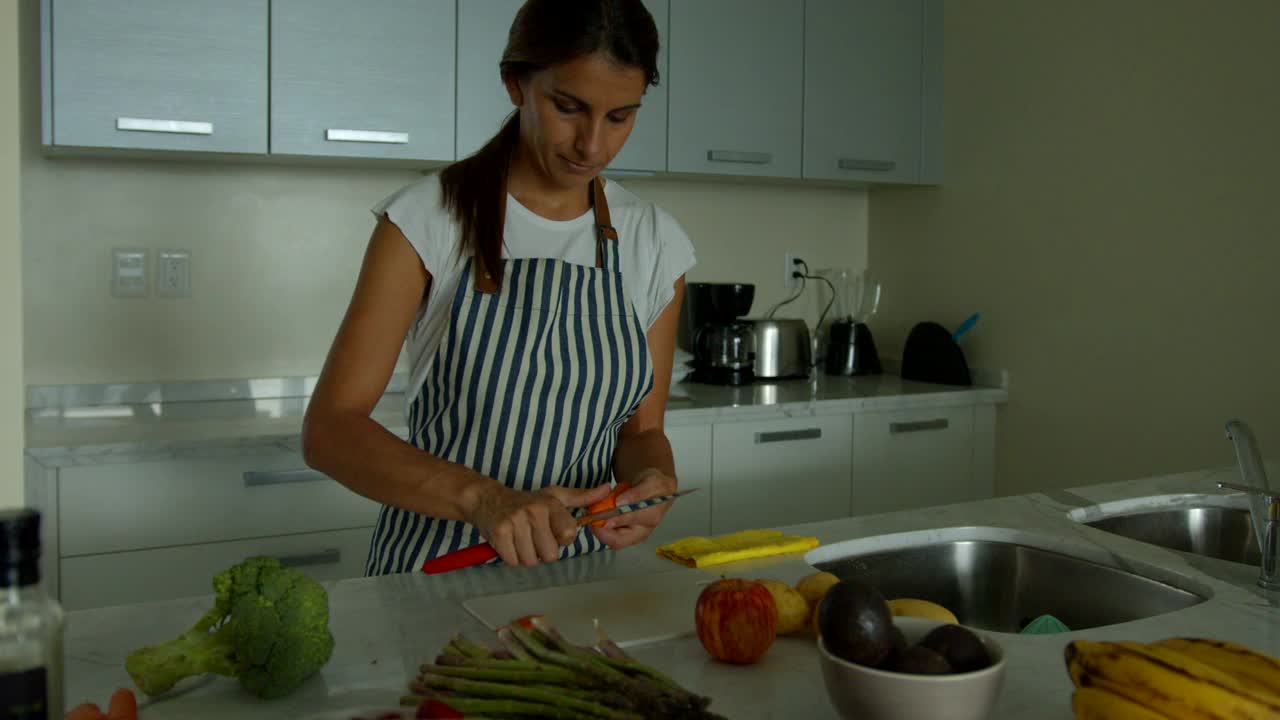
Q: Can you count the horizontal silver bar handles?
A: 8